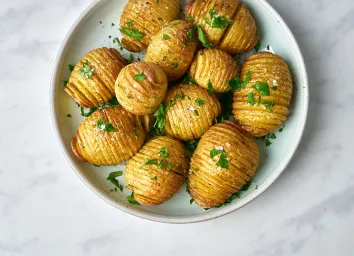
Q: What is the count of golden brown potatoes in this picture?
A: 11